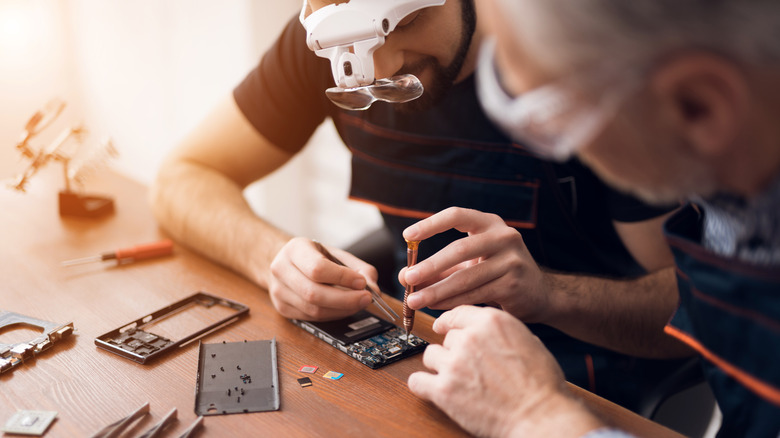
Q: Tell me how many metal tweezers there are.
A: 4